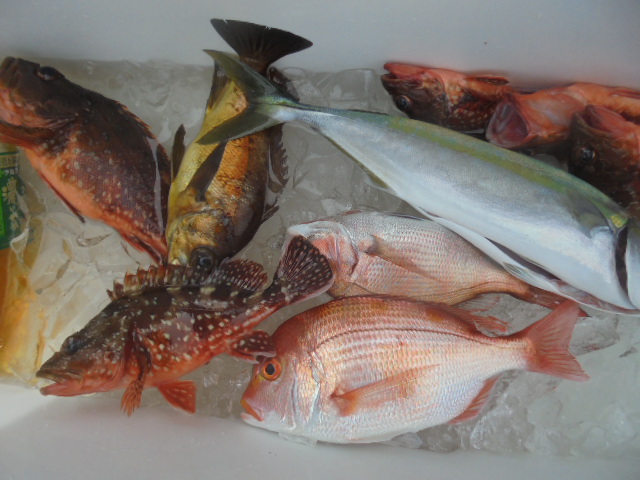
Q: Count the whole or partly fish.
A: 9